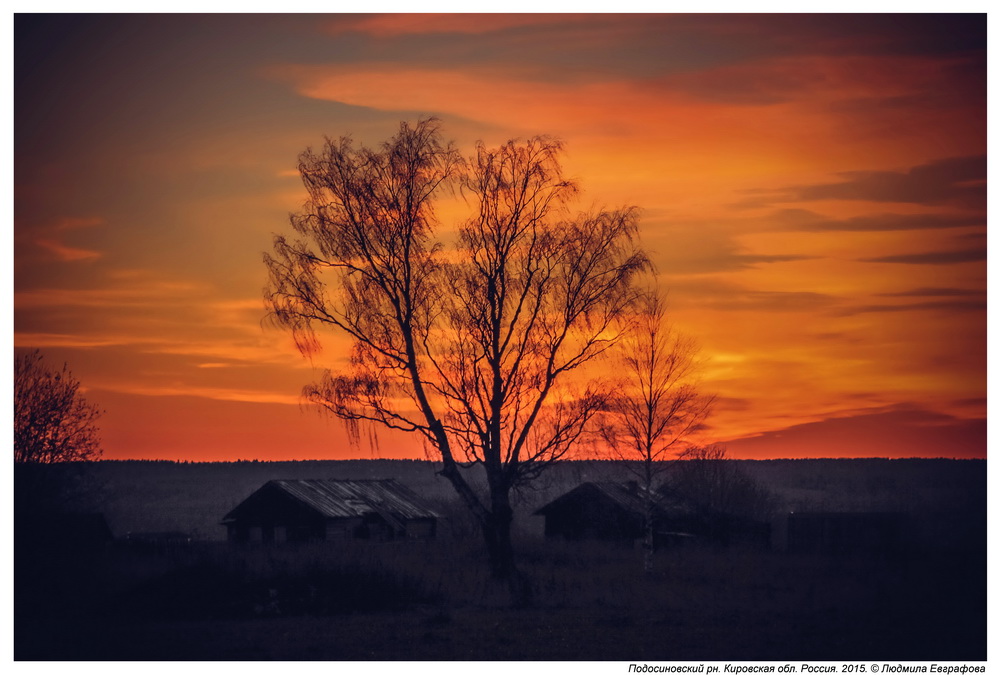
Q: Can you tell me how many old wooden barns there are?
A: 2